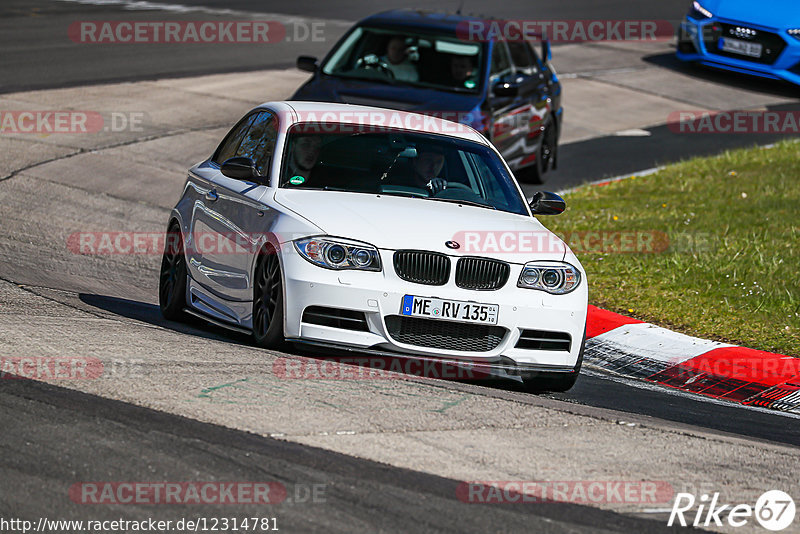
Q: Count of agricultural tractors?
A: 0